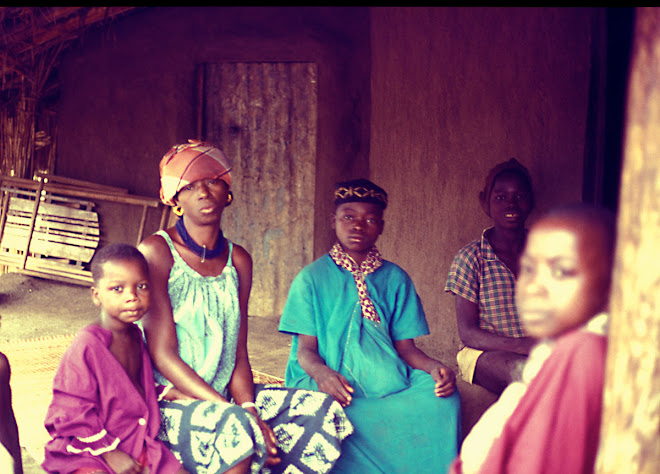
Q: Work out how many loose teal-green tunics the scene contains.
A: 1